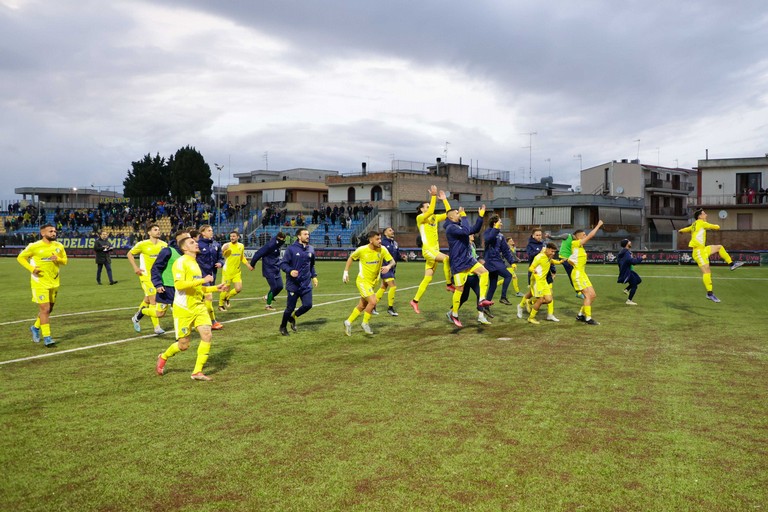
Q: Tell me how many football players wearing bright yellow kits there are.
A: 9